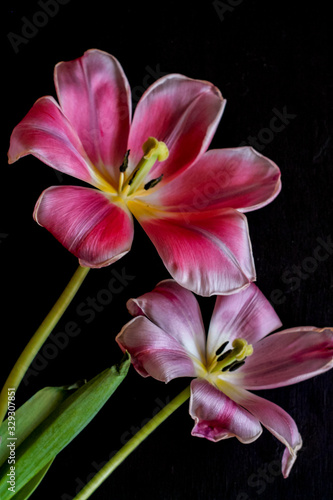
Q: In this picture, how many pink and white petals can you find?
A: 12